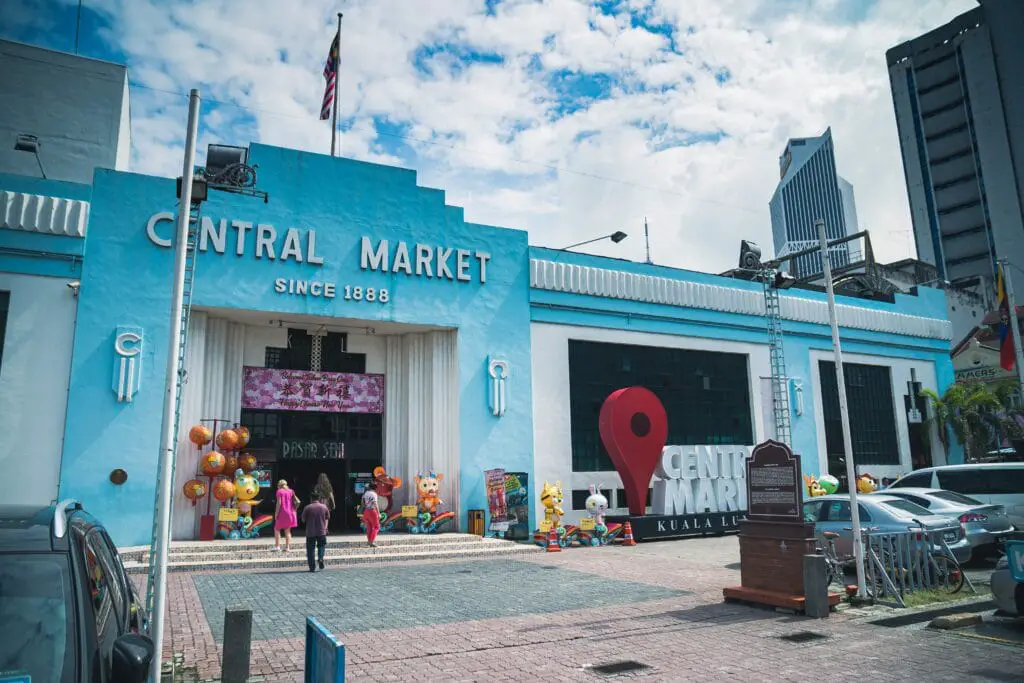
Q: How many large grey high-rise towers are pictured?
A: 2